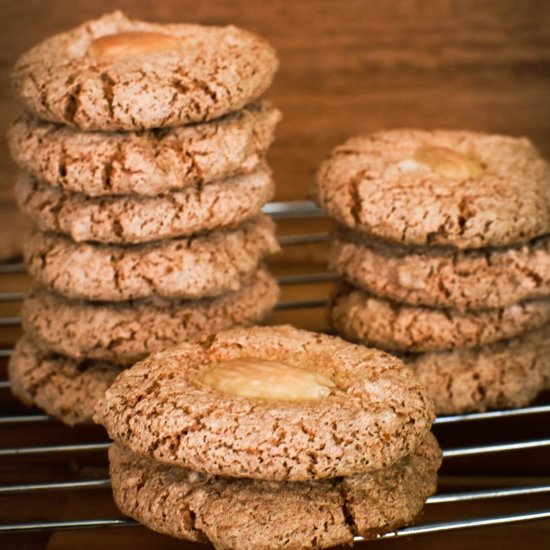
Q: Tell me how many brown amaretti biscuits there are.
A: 12